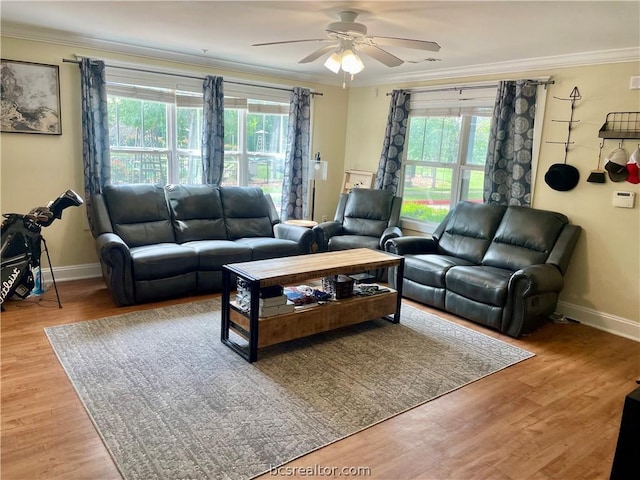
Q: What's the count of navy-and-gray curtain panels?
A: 5